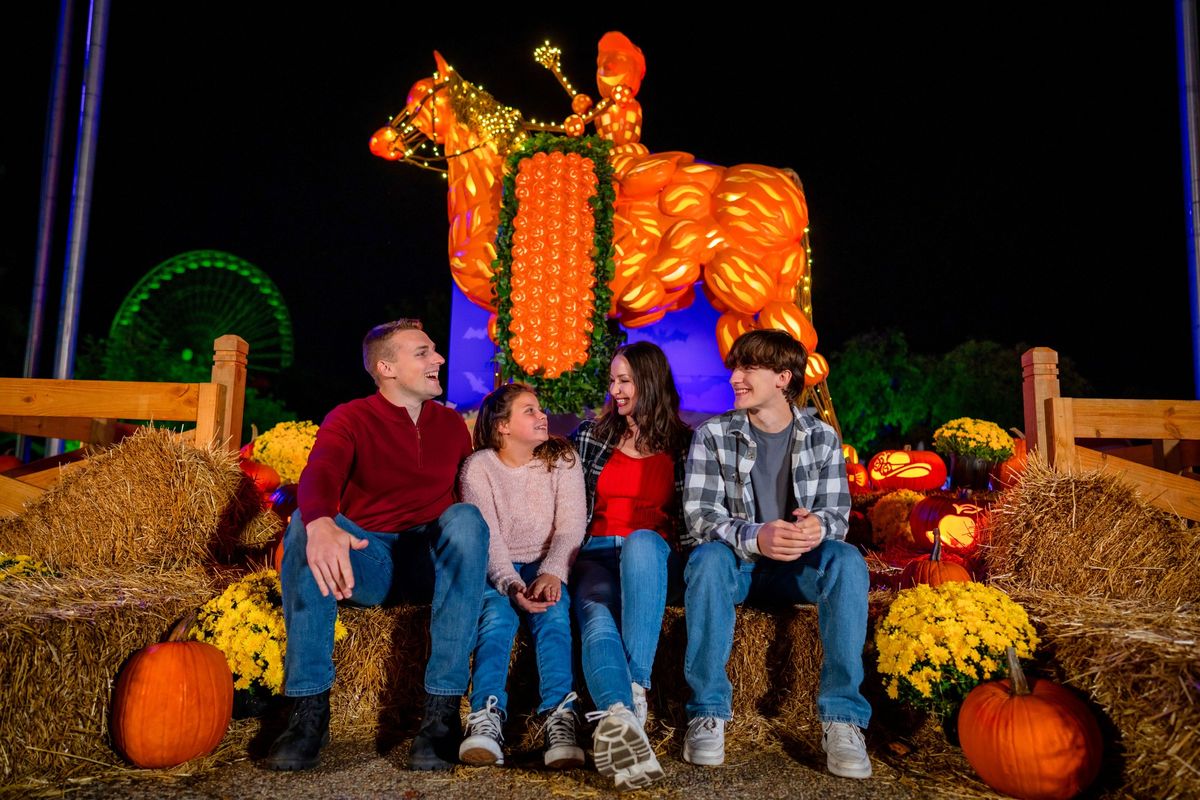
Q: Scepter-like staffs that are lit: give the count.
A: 1